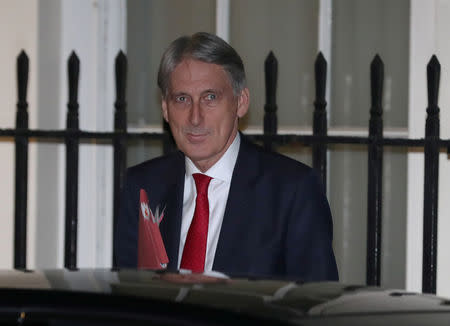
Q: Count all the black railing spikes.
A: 7